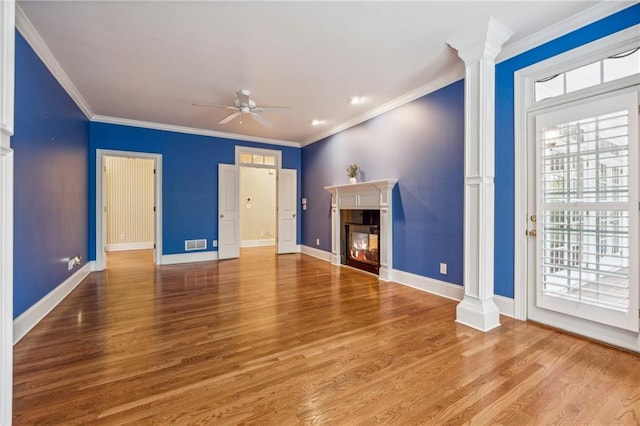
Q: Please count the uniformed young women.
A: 0